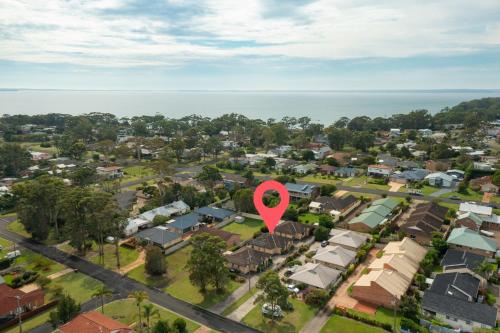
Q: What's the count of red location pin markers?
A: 1